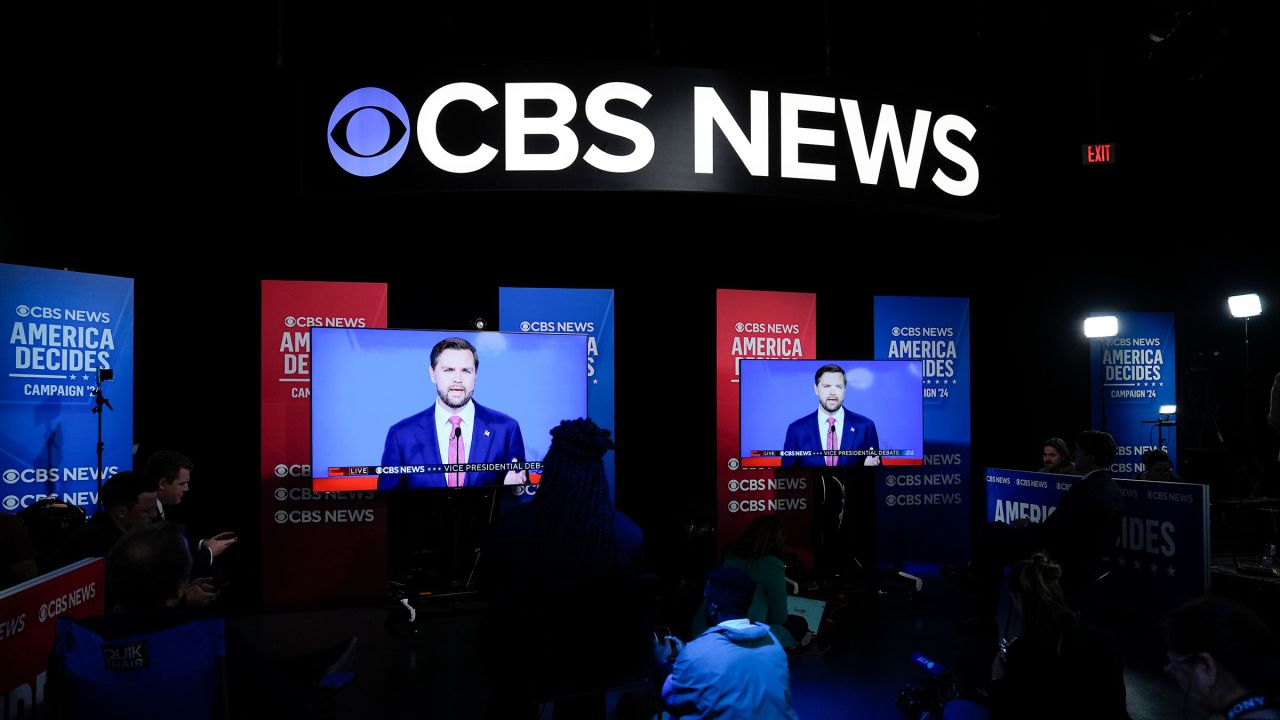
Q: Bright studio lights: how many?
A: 3